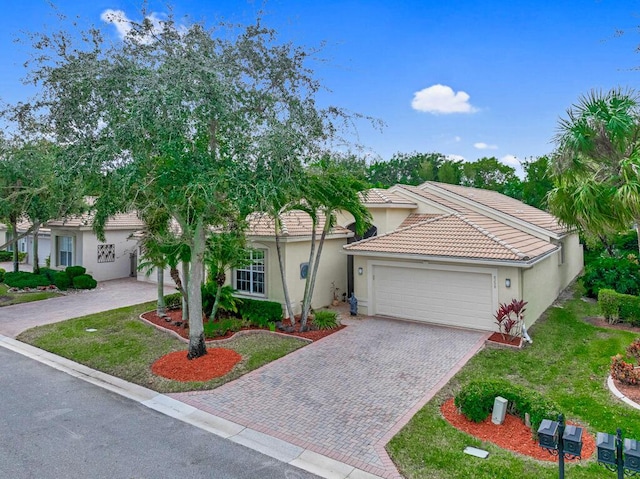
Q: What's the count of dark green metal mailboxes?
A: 4